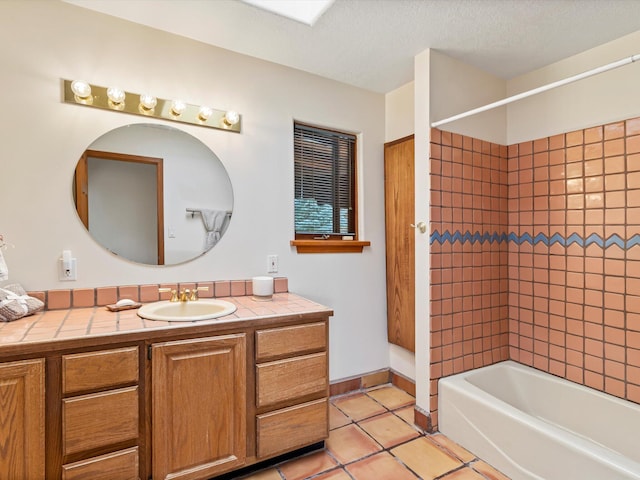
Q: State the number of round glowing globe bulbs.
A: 6